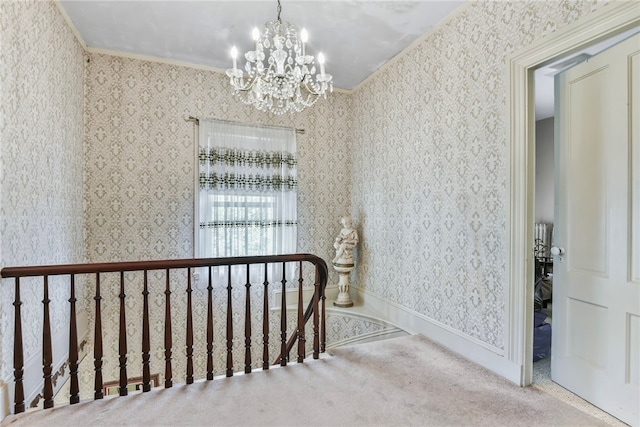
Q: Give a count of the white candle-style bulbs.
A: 4